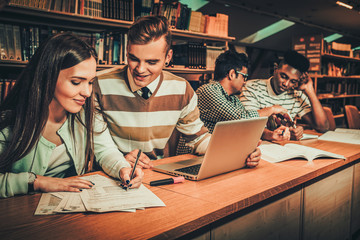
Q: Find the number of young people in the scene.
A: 4